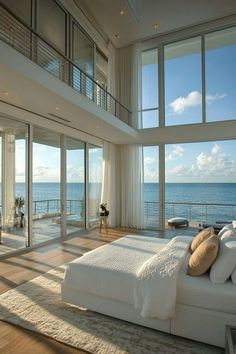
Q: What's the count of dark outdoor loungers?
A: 2